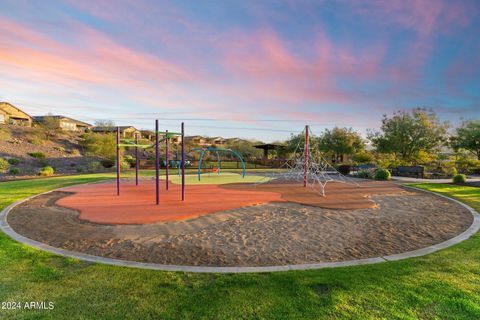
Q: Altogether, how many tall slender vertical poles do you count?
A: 6